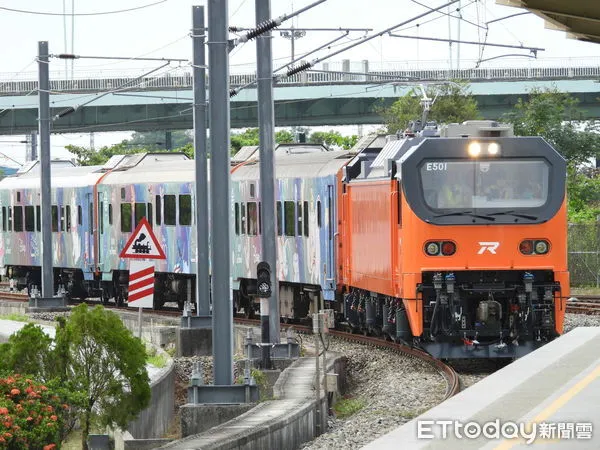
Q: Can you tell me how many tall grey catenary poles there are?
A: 4